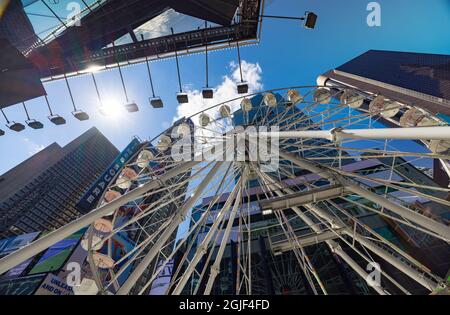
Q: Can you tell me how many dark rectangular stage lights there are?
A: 12